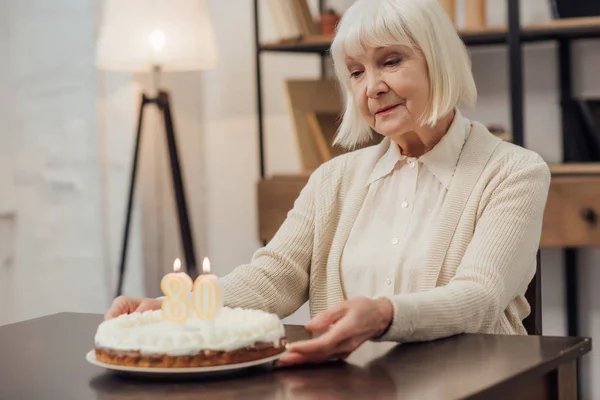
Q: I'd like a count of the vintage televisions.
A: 0